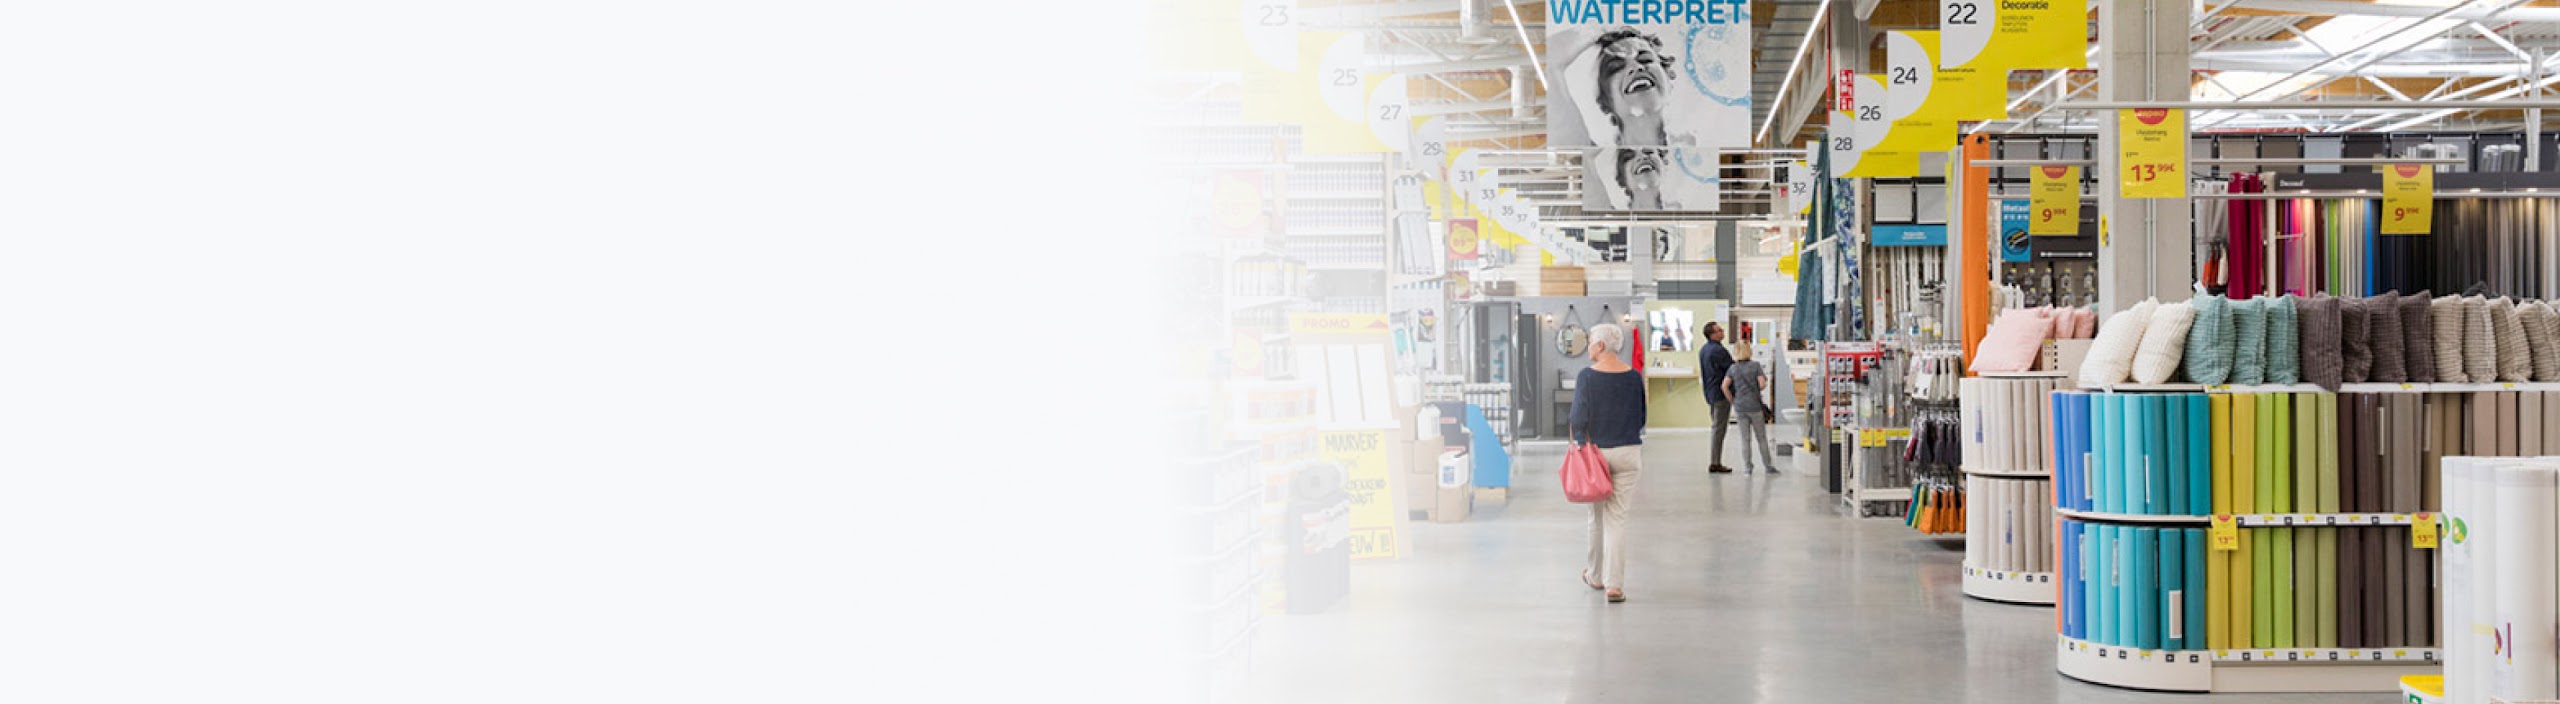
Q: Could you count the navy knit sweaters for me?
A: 1